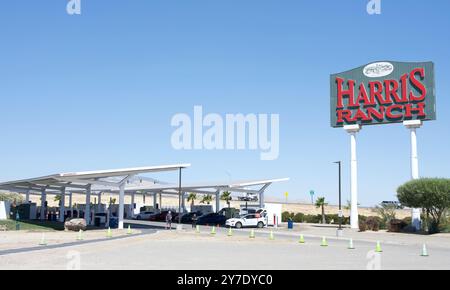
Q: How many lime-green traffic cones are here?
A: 14